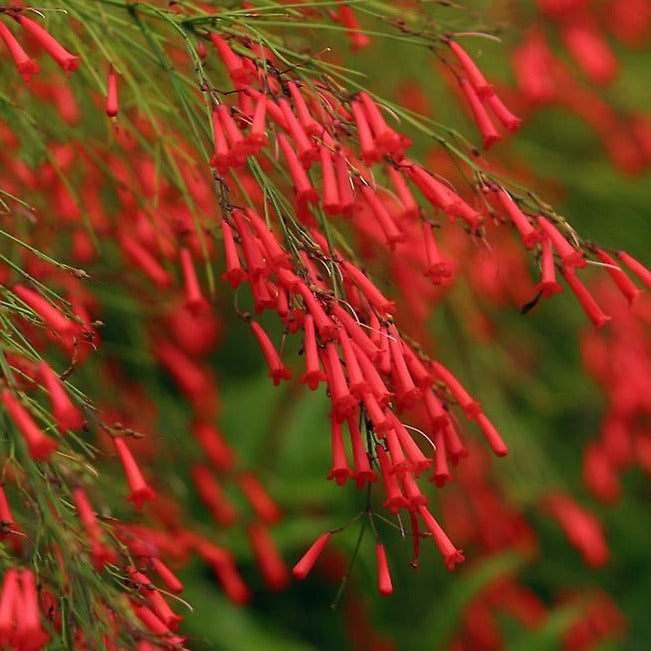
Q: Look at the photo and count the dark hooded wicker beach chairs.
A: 0